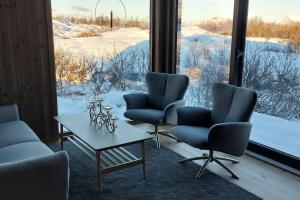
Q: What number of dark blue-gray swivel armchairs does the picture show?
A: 2